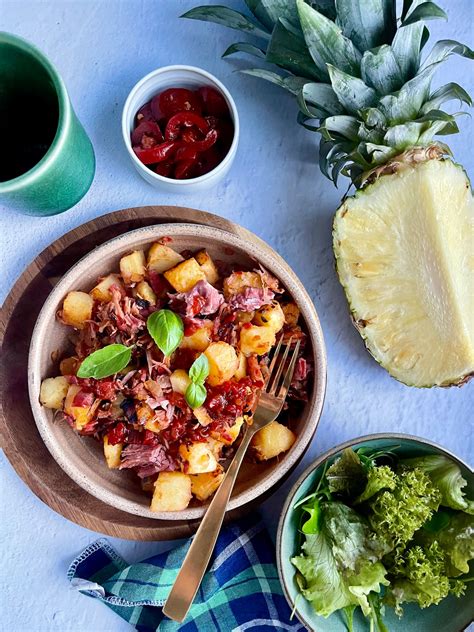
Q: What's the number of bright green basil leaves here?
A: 4